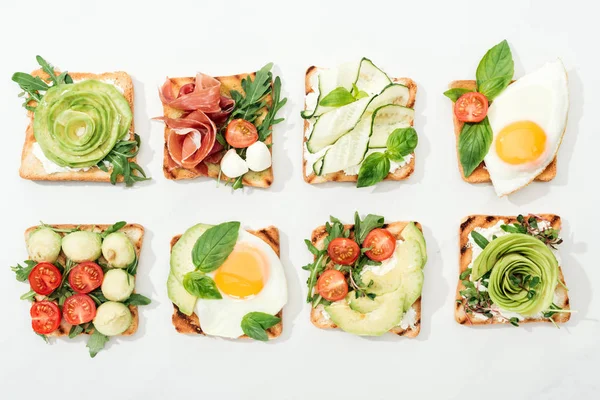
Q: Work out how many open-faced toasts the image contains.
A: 8